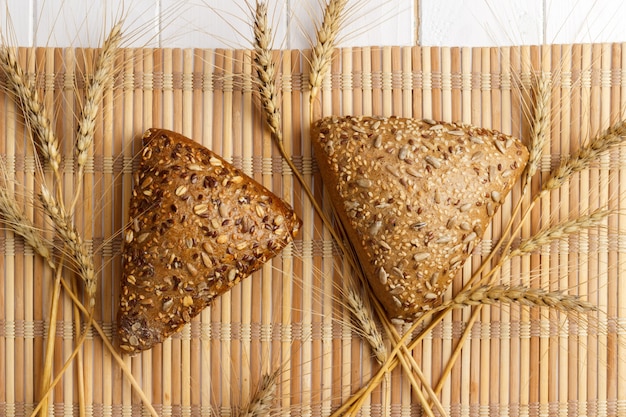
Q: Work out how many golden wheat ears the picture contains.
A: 12